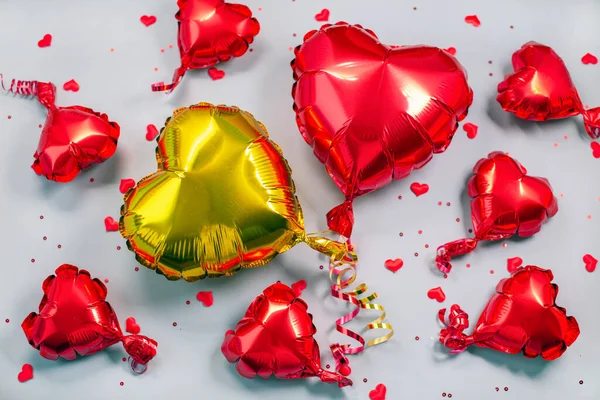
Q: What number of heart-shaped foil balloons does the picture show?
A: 9